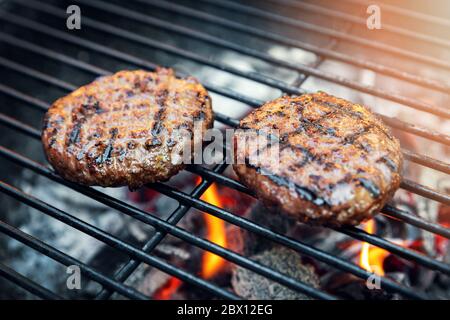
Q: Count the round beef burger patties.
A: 2